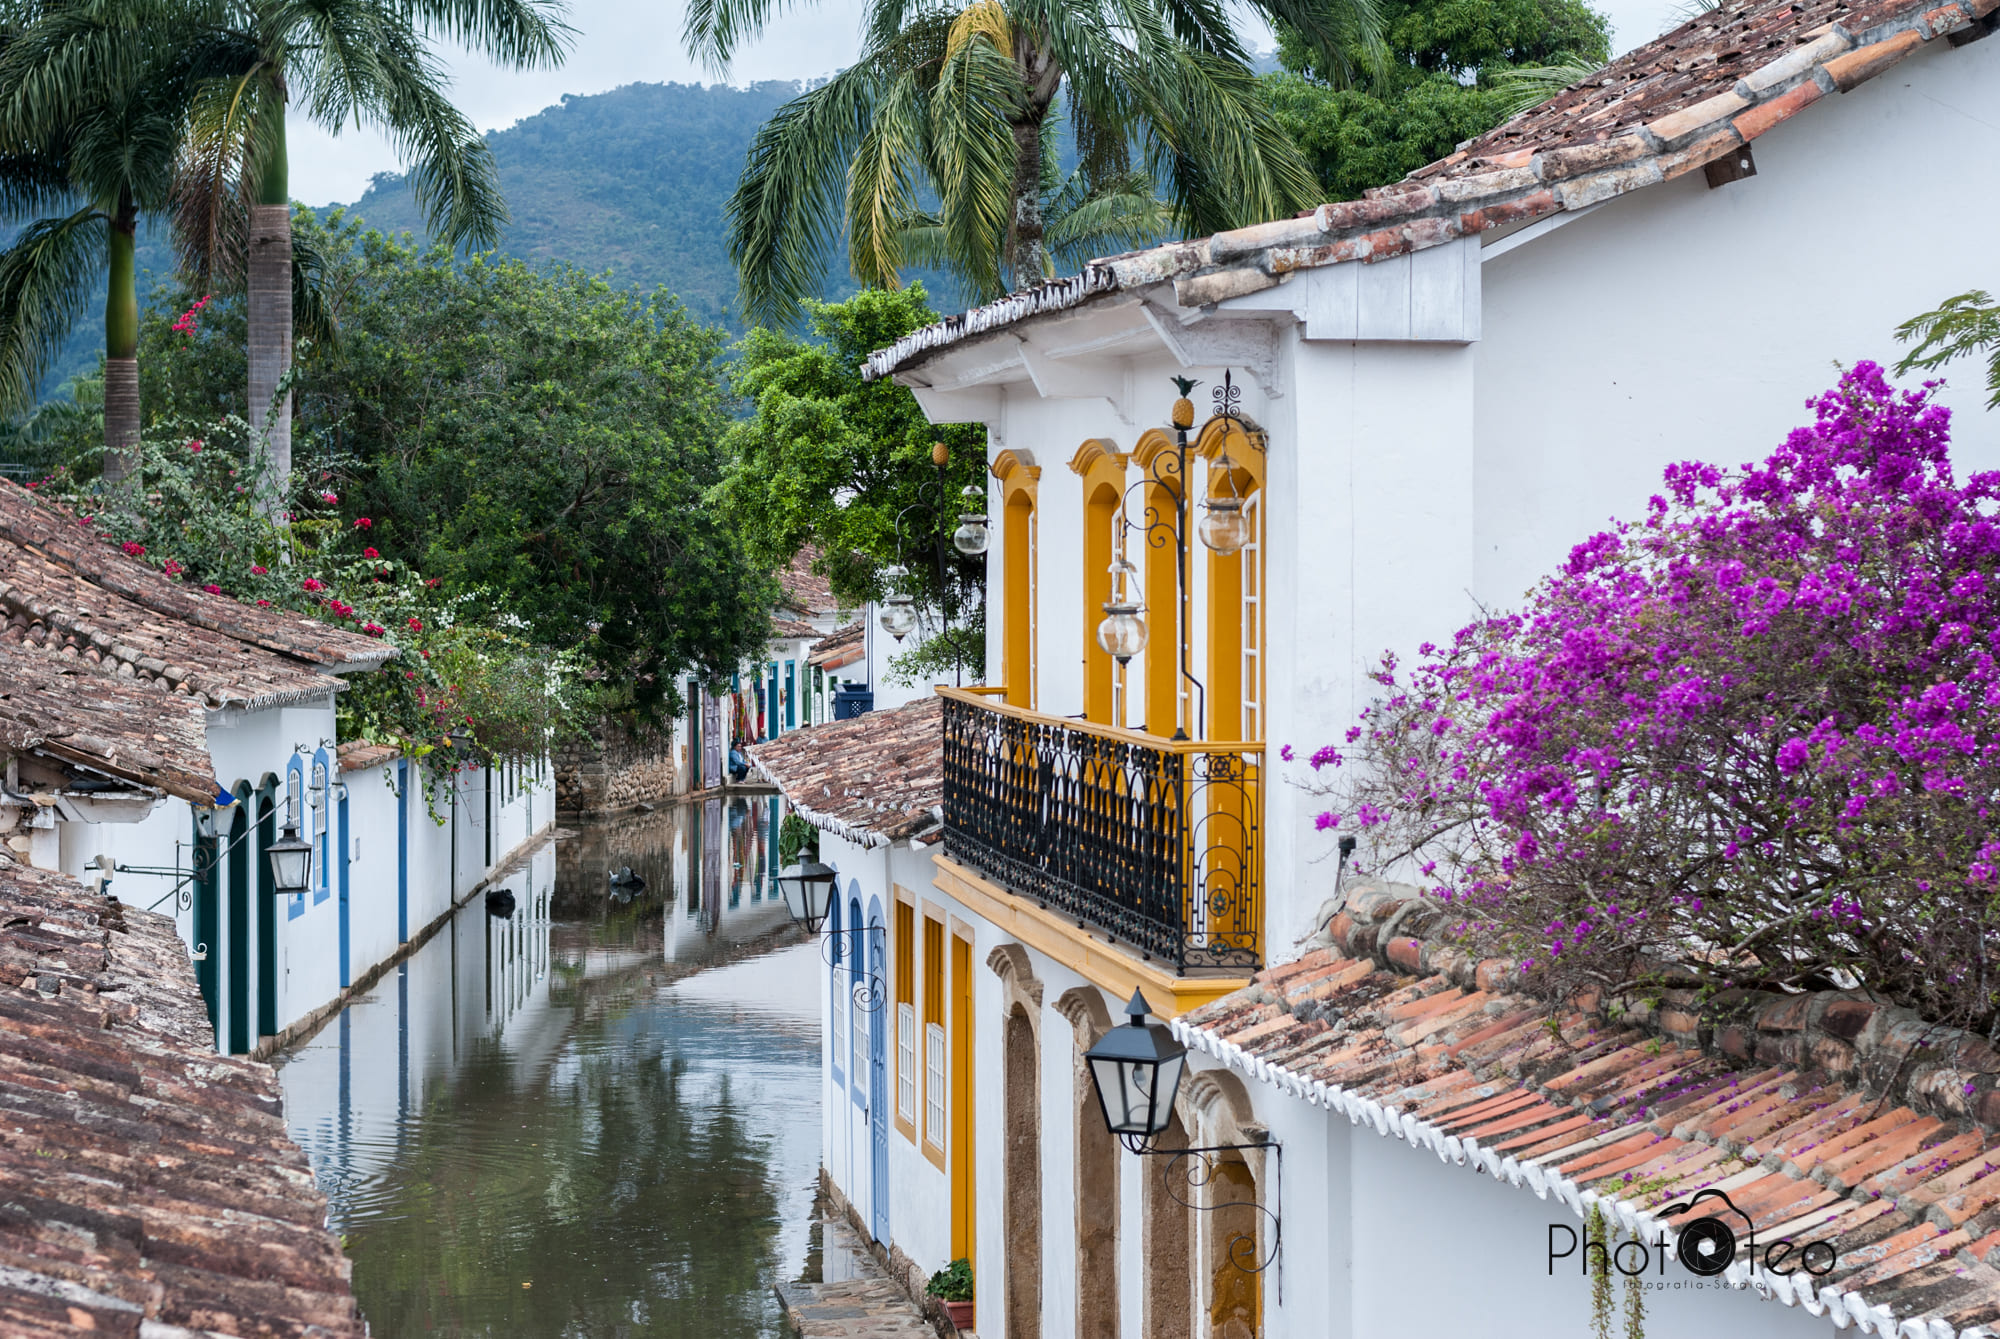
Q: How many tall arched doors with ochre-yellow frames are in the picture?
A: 4